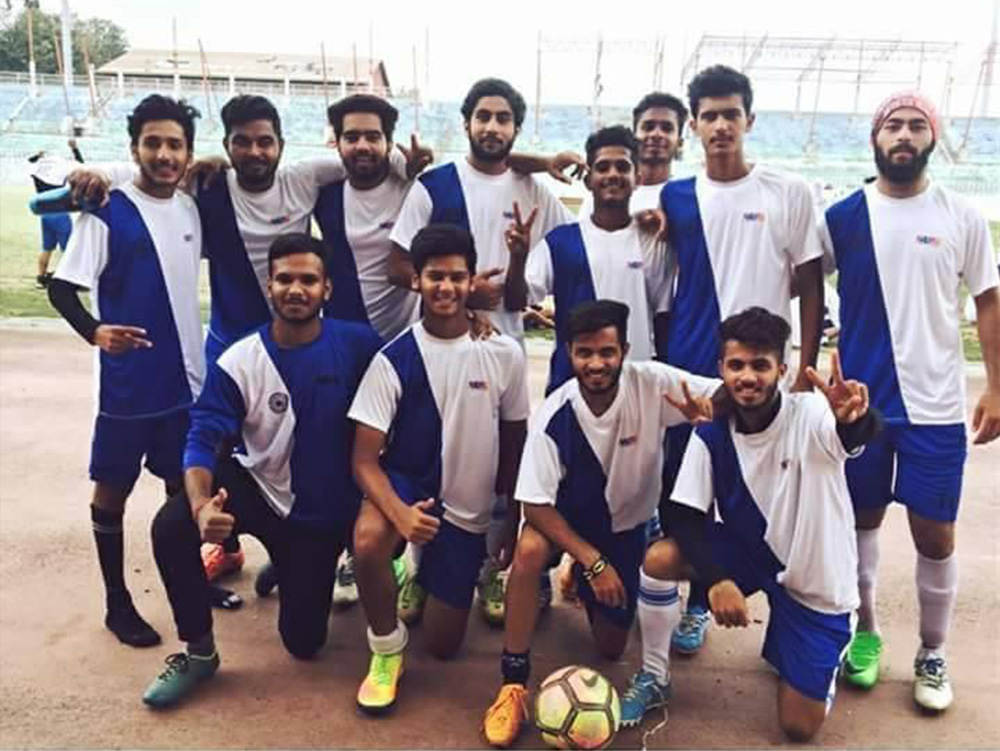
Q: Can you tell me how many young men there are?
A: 12